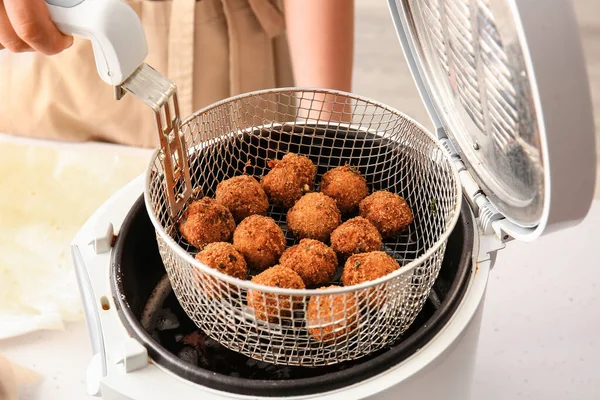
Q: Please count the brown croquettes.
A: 13